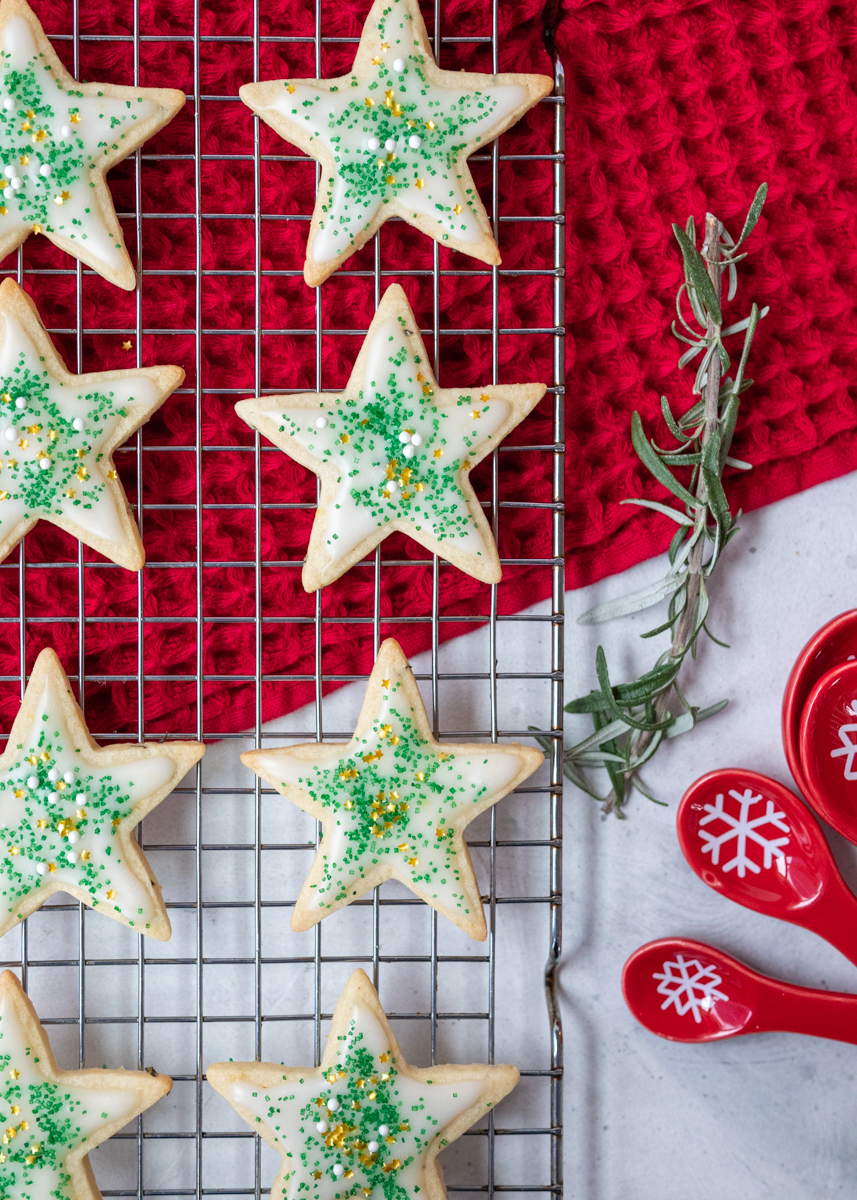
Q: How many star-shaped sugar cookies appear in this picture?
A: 8